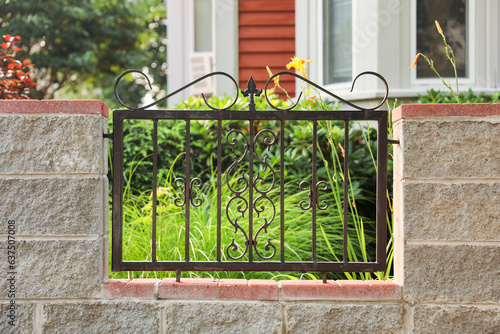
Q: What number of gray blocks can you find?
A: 11